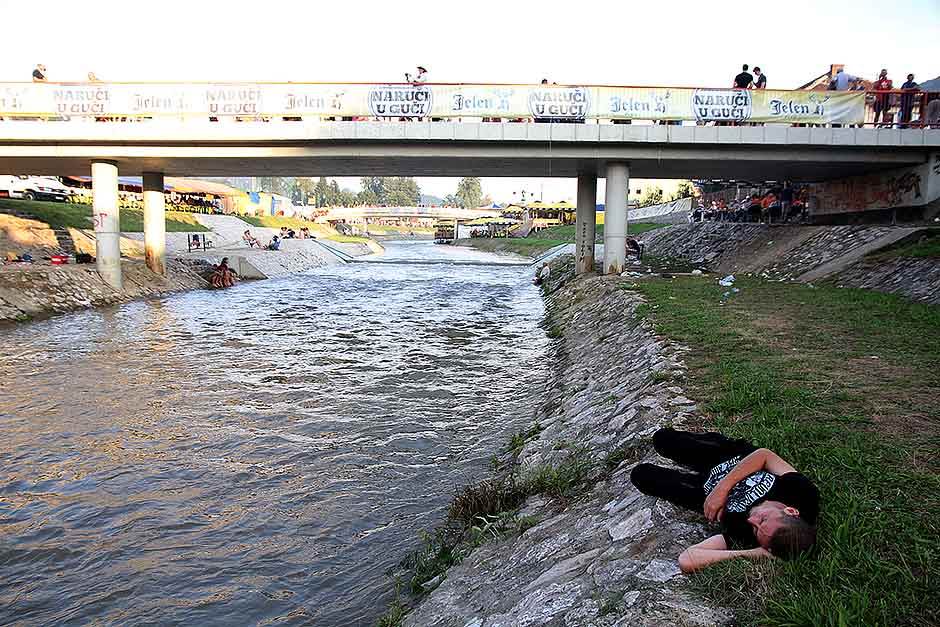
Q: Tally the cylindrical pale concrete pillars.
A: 4